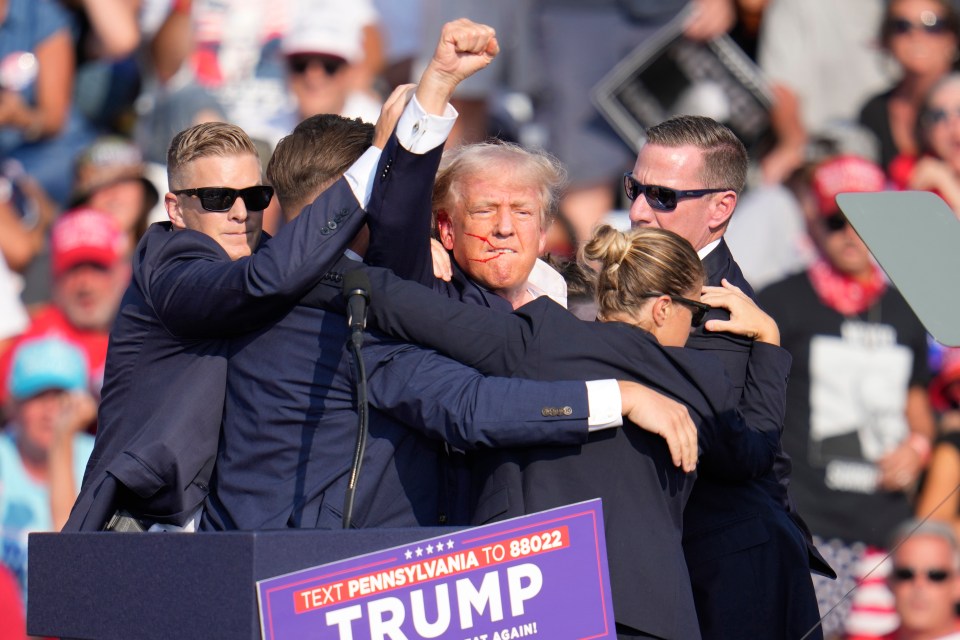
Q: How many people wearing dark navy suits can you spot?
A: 5